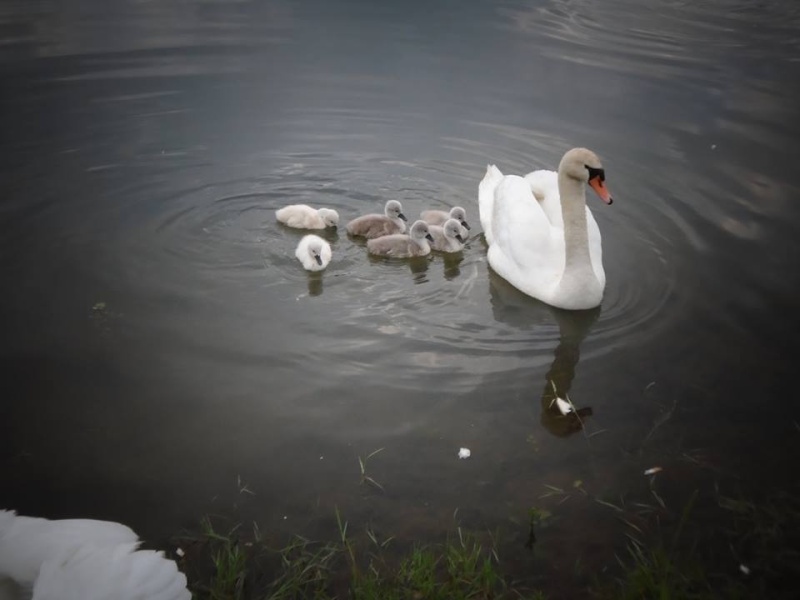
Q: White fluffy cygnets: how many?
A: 2